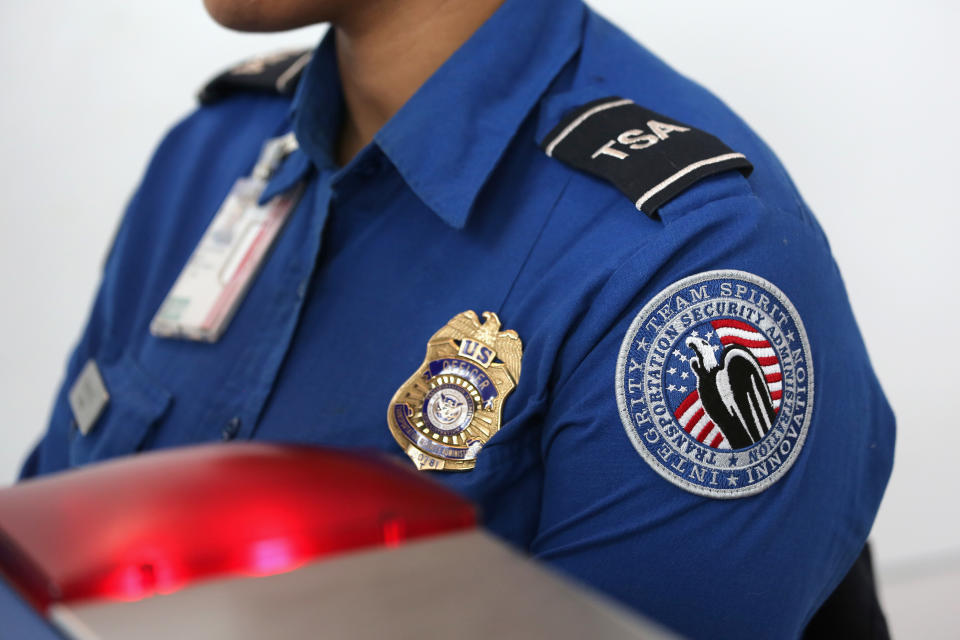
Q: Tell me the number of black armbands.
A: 2